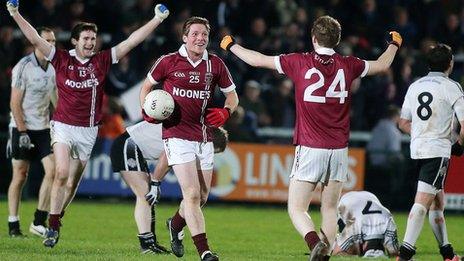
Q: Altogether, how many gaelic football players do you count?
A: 7